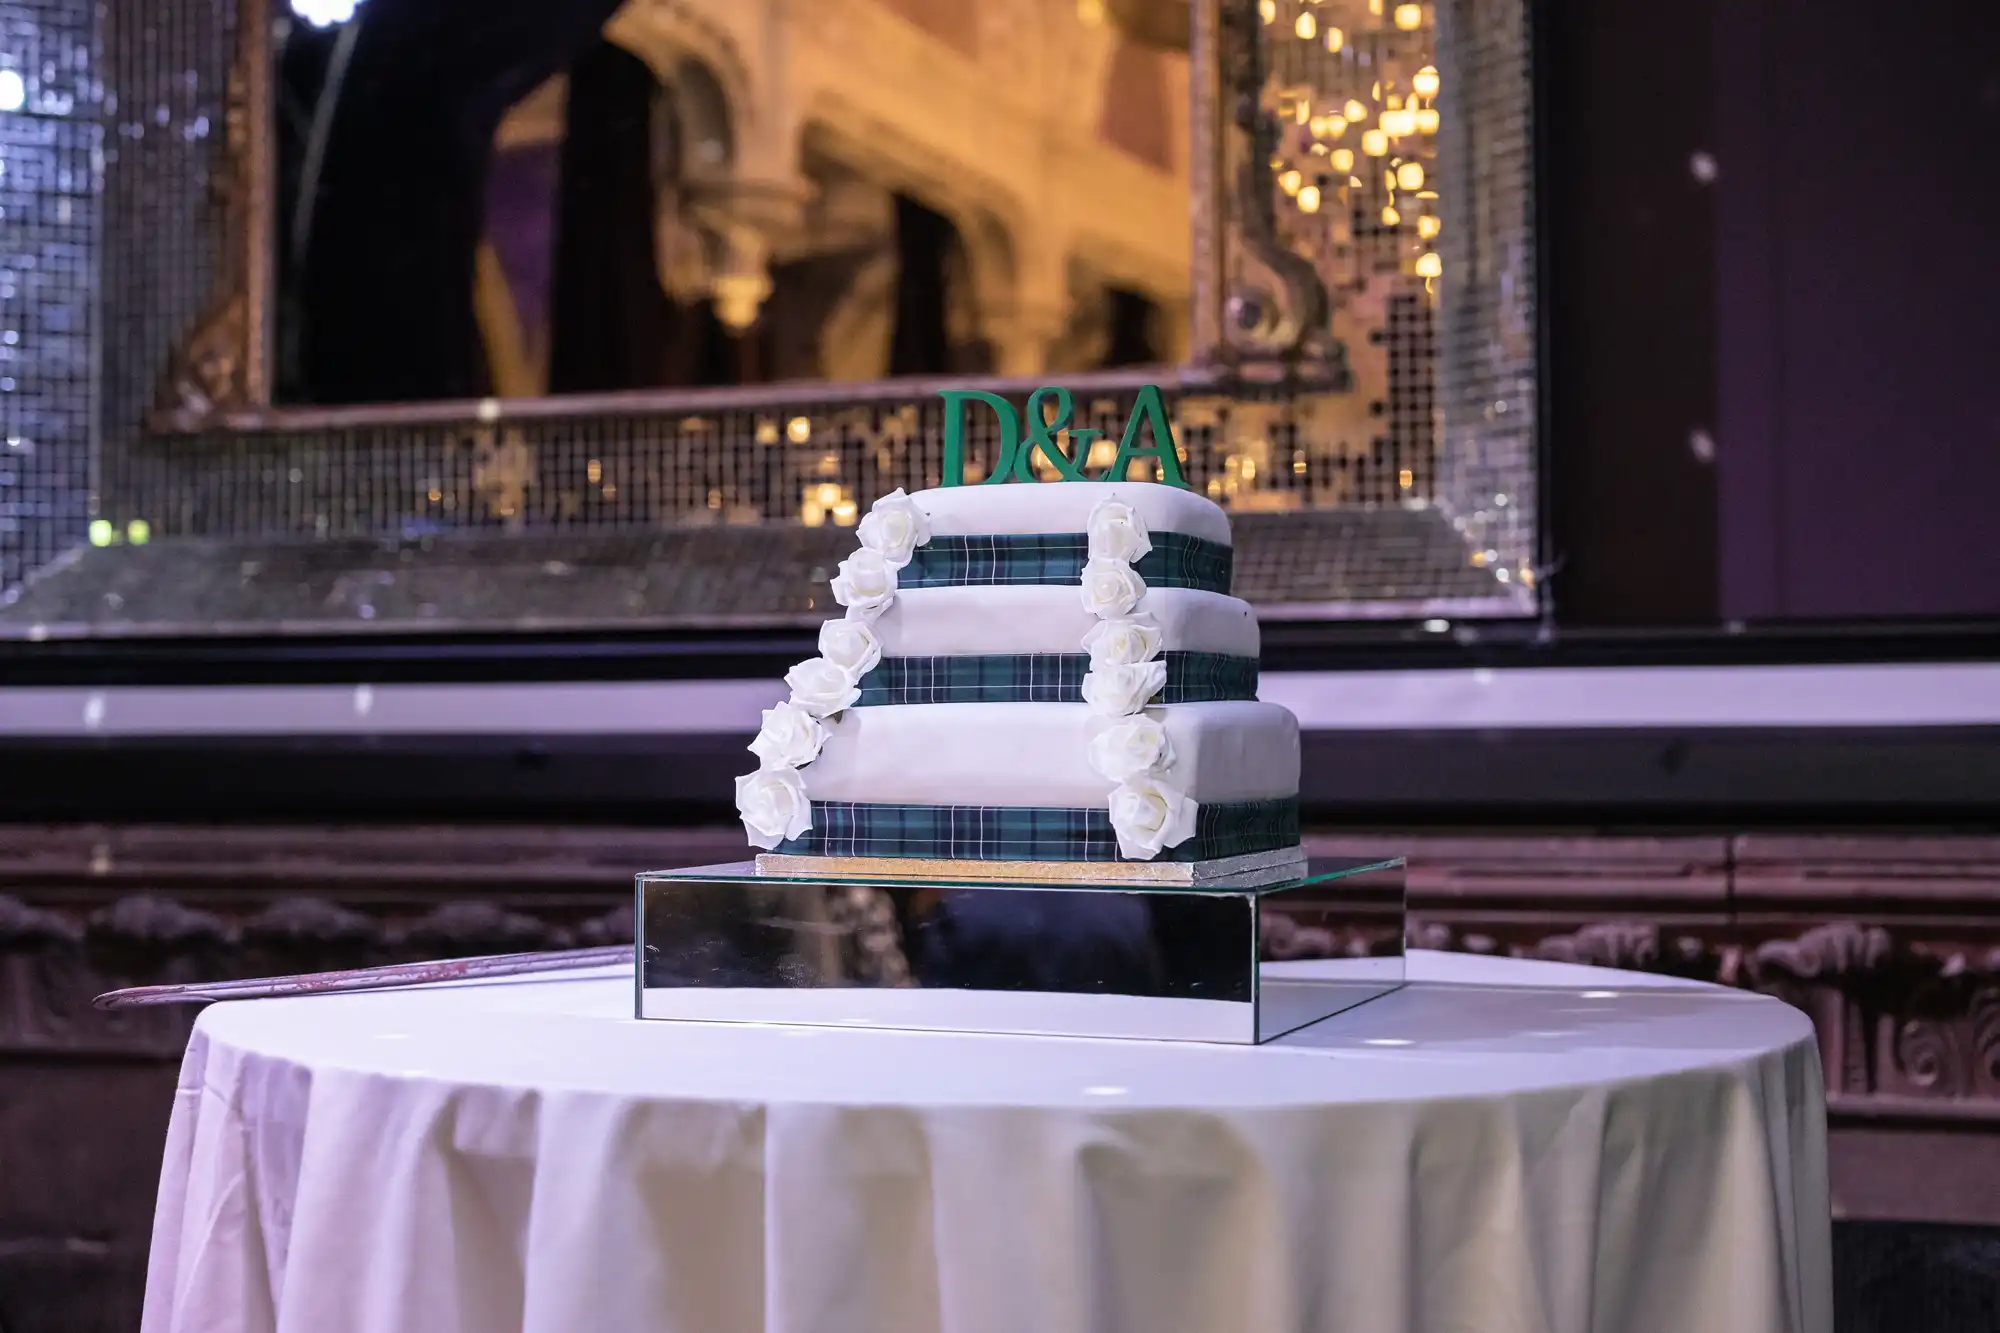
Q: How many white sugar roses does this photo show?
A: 12